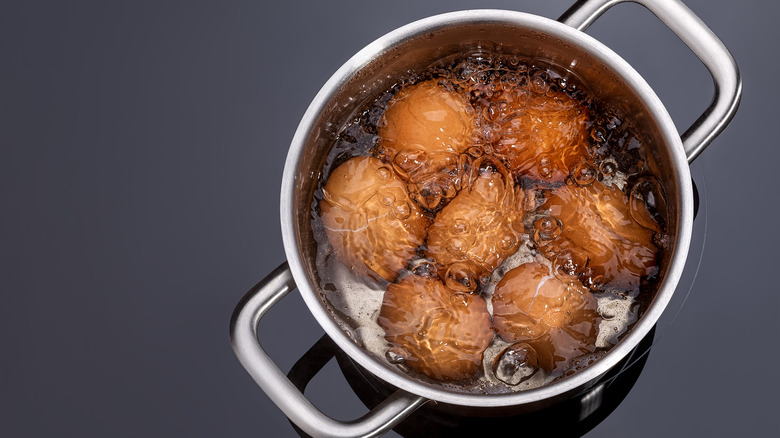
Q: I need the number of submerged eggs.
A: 7